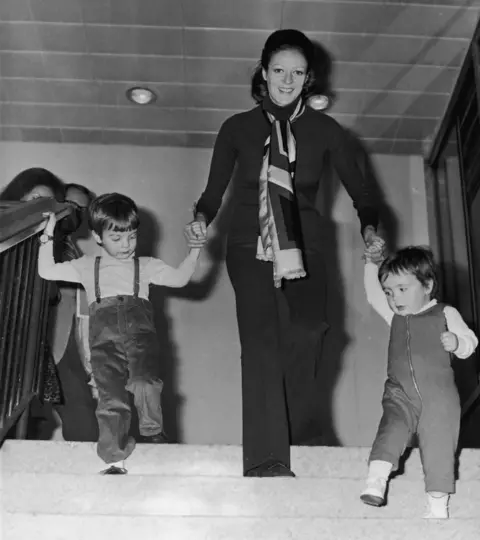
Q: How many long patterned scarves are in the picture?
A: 1